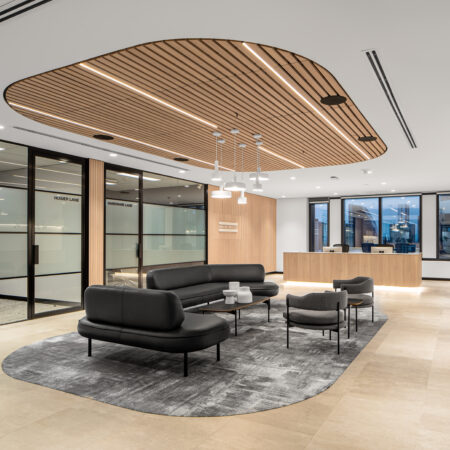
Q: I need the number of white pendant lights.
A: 6